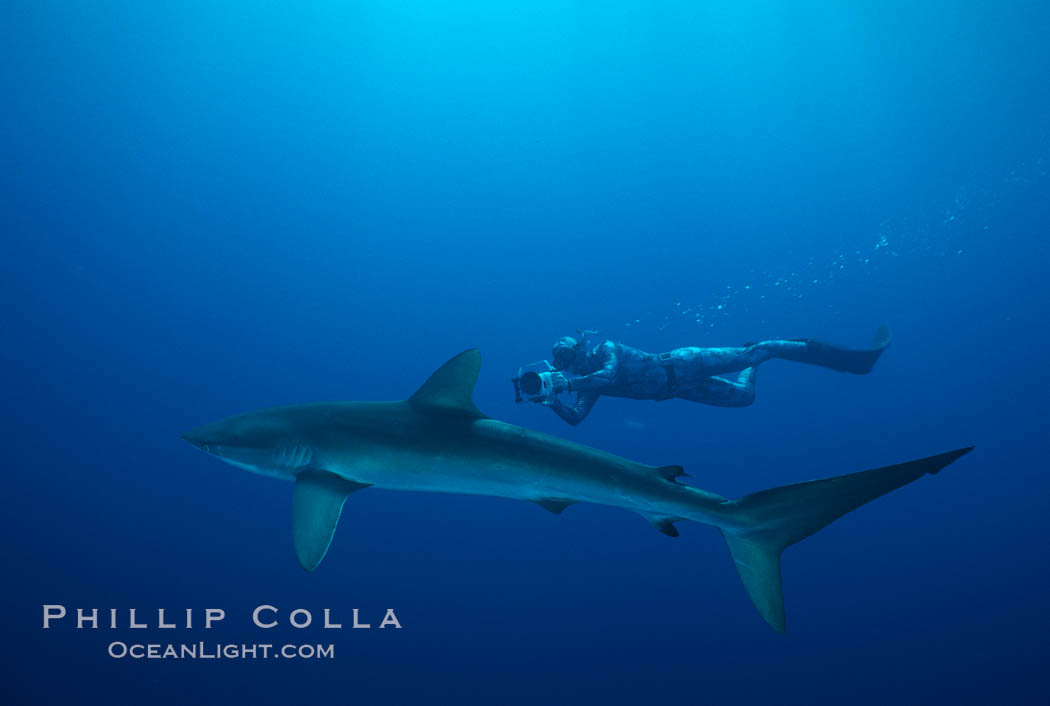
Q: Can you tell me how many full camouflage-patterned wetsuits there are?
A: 1